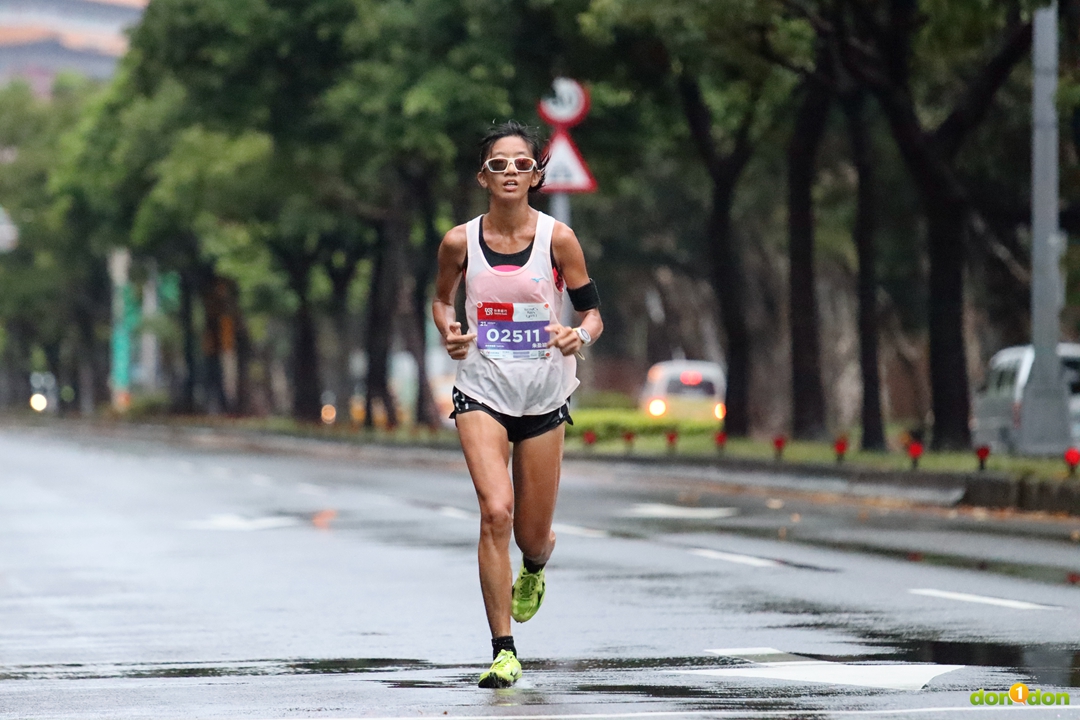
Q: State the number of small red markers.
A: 9